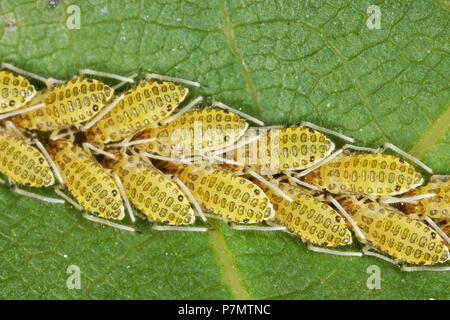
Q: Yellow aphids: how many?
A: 13